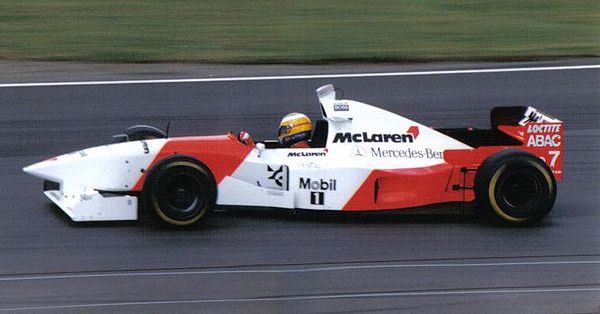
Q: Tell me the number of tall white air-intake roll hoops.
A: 1